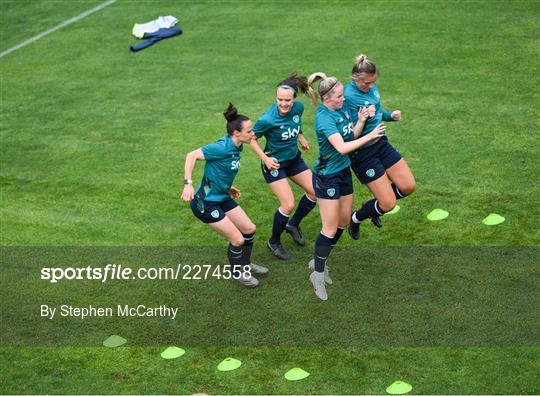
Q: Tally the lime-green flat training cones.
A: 8